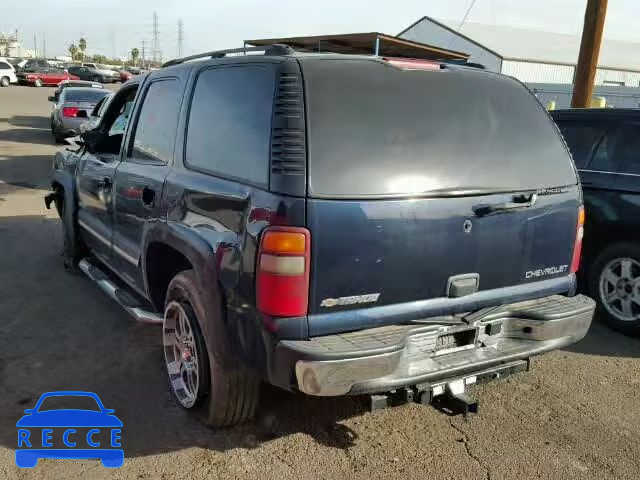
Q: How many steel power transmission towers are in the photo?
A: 2